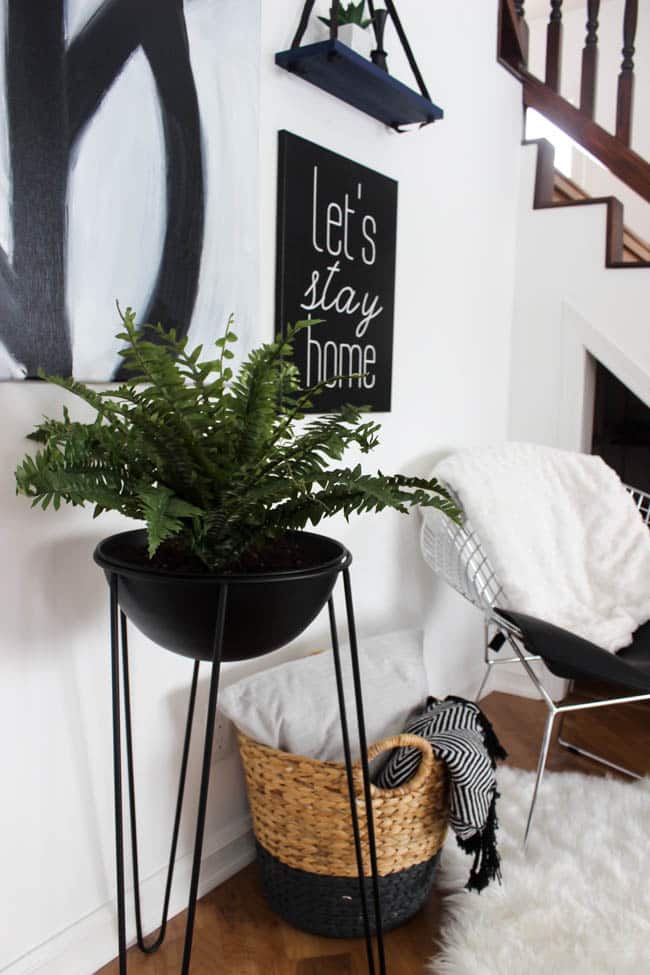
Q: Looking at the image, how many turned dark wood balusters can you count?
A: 4